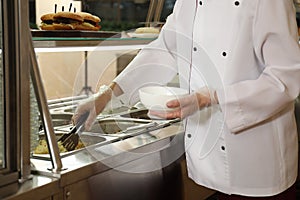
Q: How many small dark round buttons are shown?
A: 6